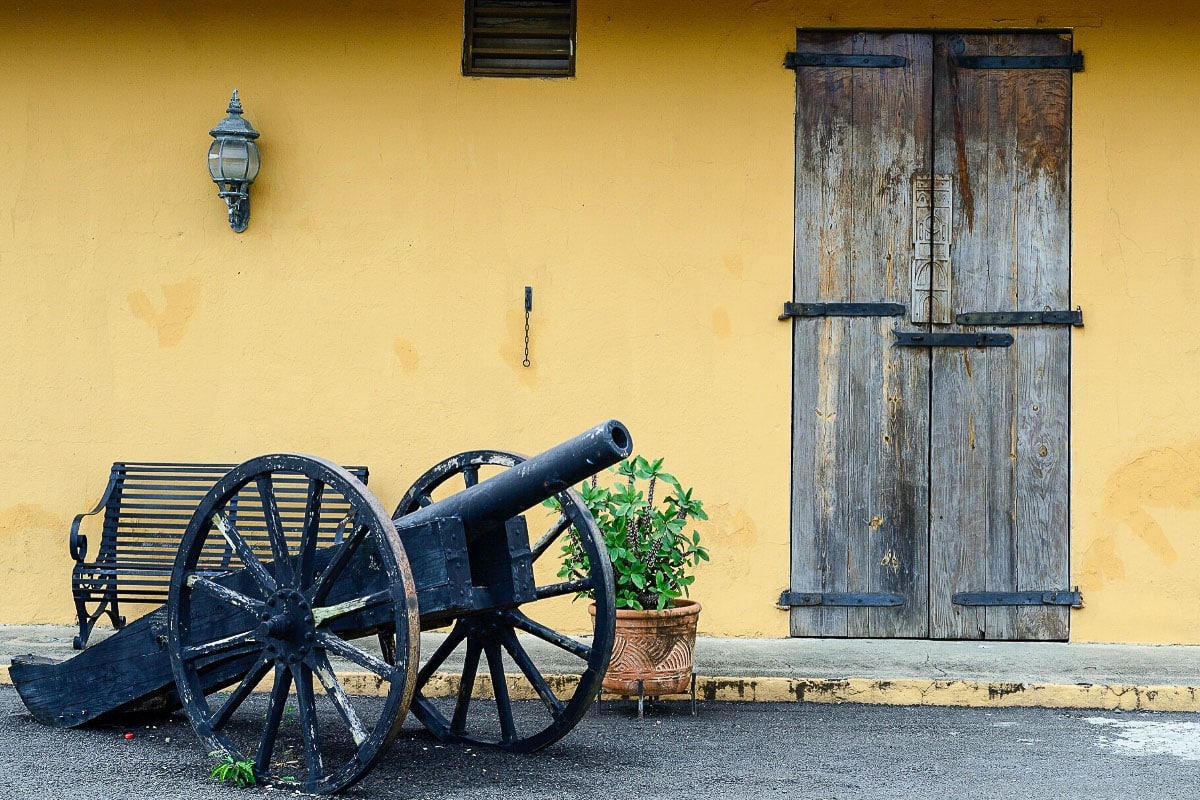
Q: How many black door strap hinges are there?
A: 6